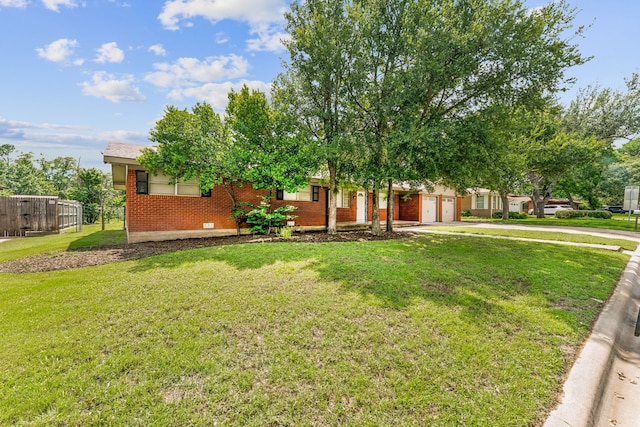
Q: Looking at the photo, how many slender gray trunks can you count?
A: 3